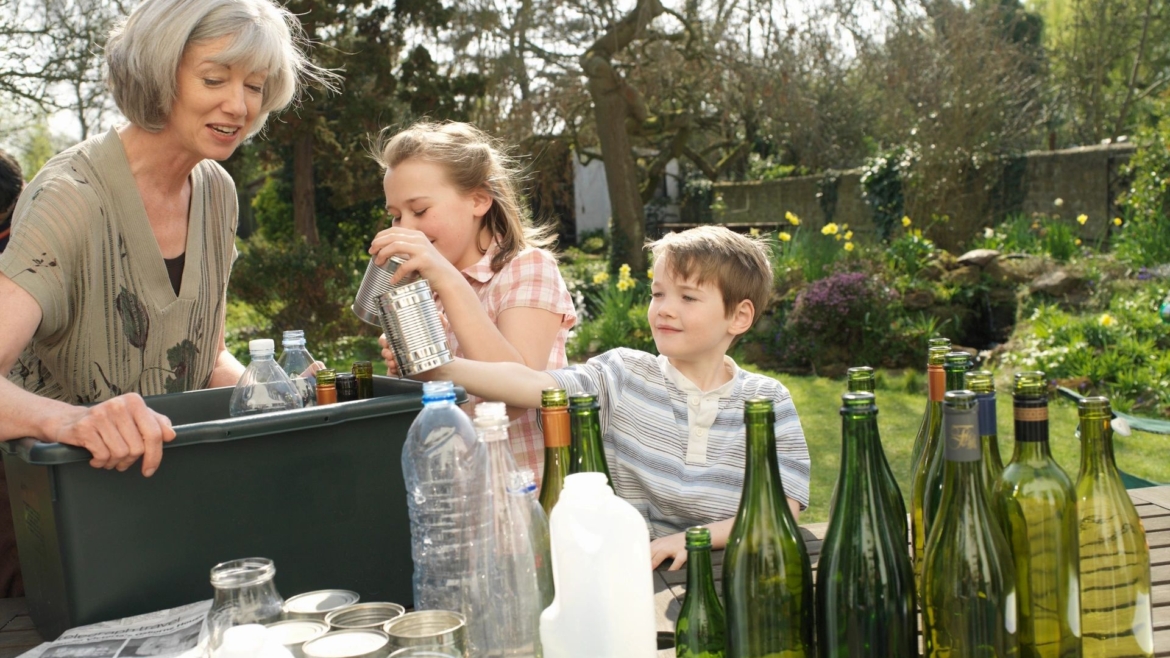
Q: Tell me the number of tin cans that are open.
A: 2